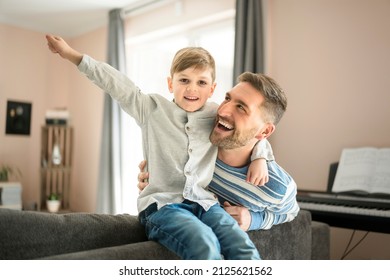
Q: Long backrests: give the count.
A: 1